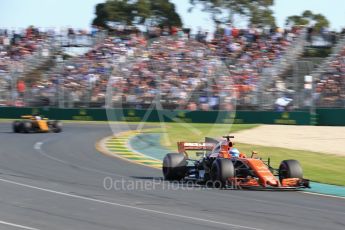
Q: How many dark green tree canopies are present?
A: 3